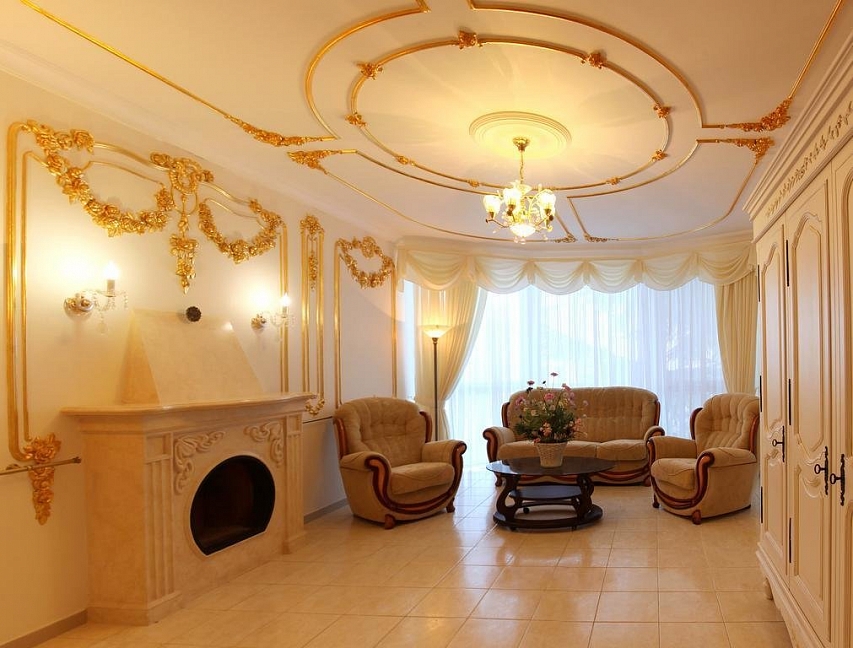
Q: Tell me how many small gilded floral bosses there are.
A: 9